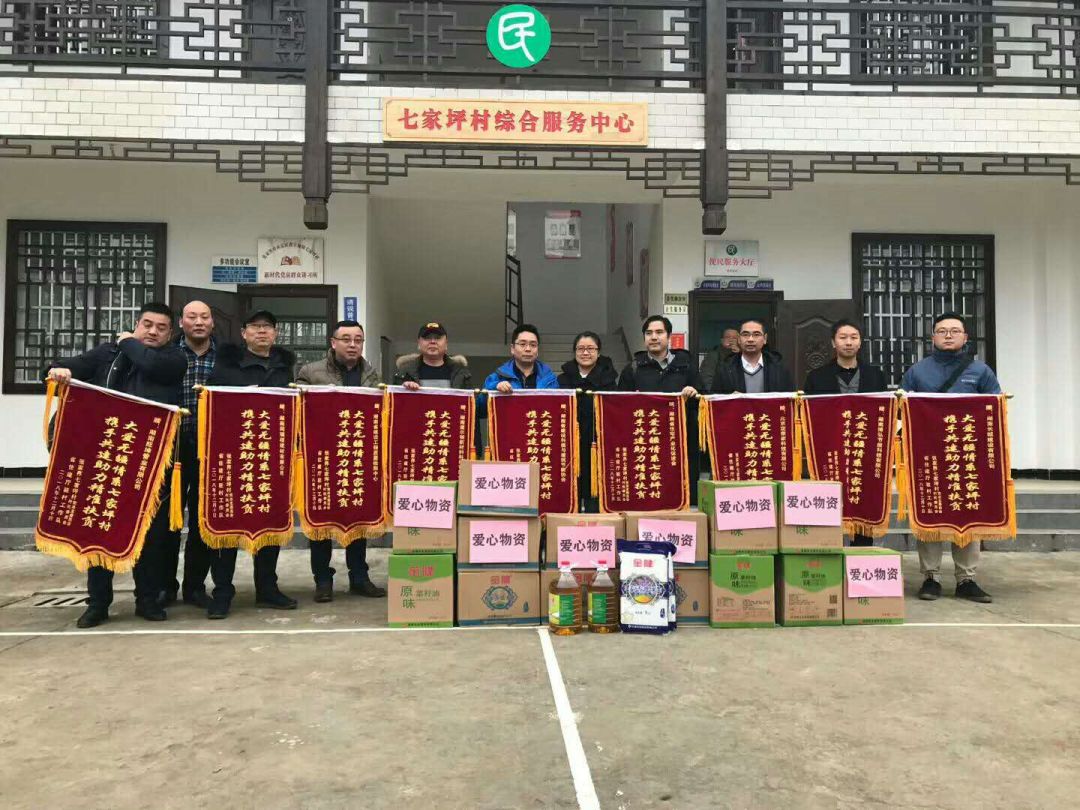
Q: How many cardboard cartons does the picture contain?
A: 14